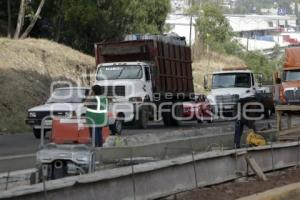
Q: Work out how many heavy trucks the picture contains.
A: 3